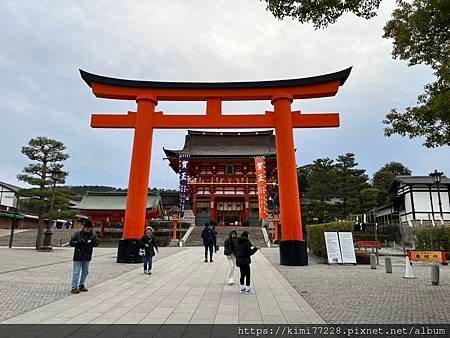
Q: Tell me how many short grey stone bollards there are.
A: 3